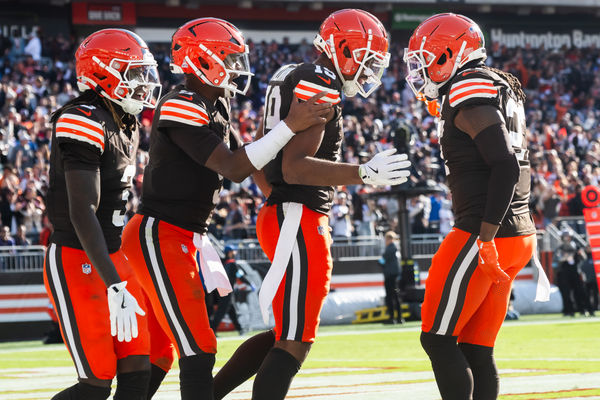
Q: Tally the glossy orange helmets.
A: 4